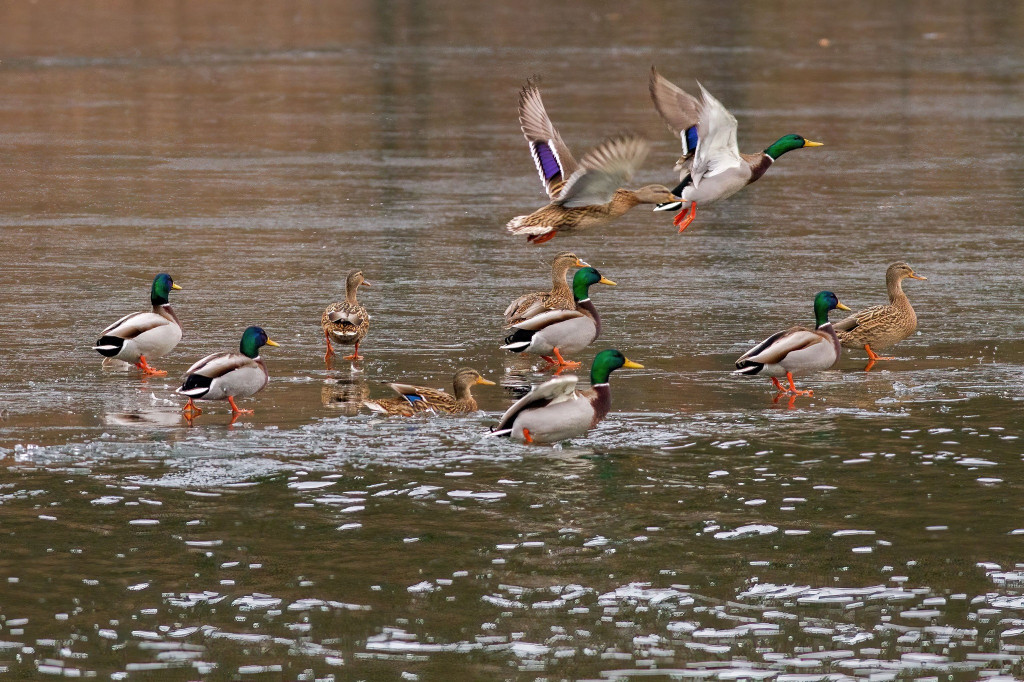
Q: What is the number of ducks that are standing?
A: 7